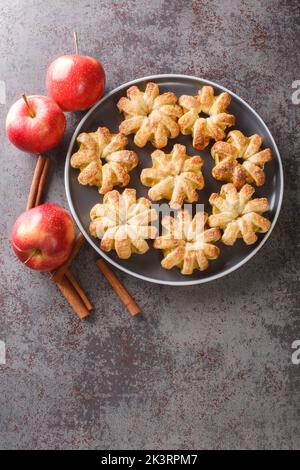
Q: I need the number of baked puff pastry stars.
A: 8